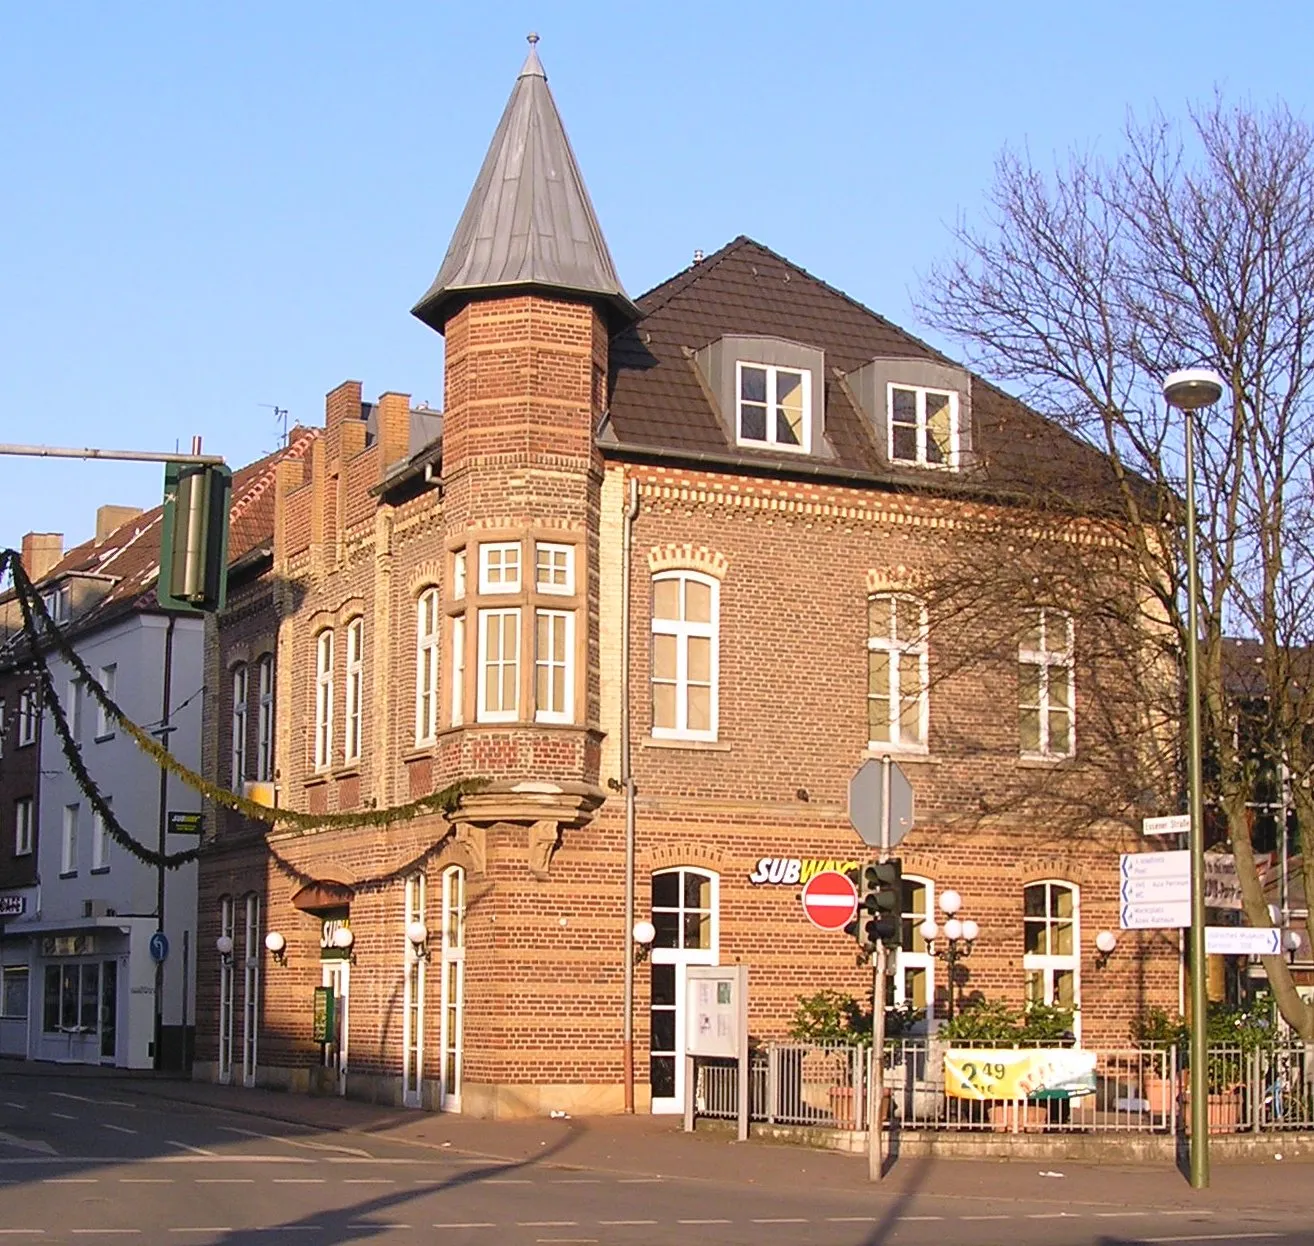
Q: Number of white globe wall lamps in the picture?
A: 6